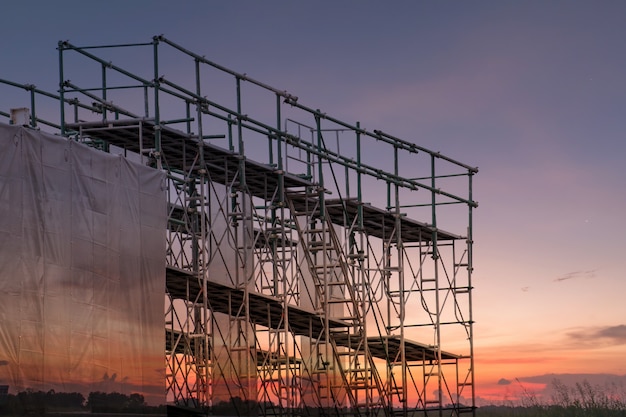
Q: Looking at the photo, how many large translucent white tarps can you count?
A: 1